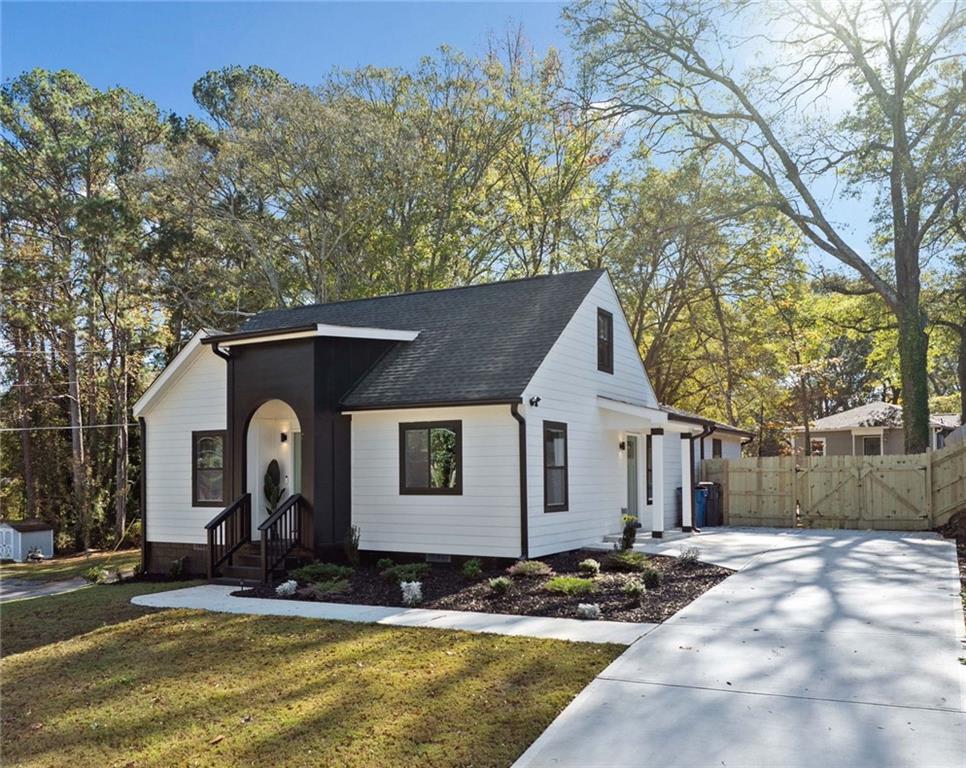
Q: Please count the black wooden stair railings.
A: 2